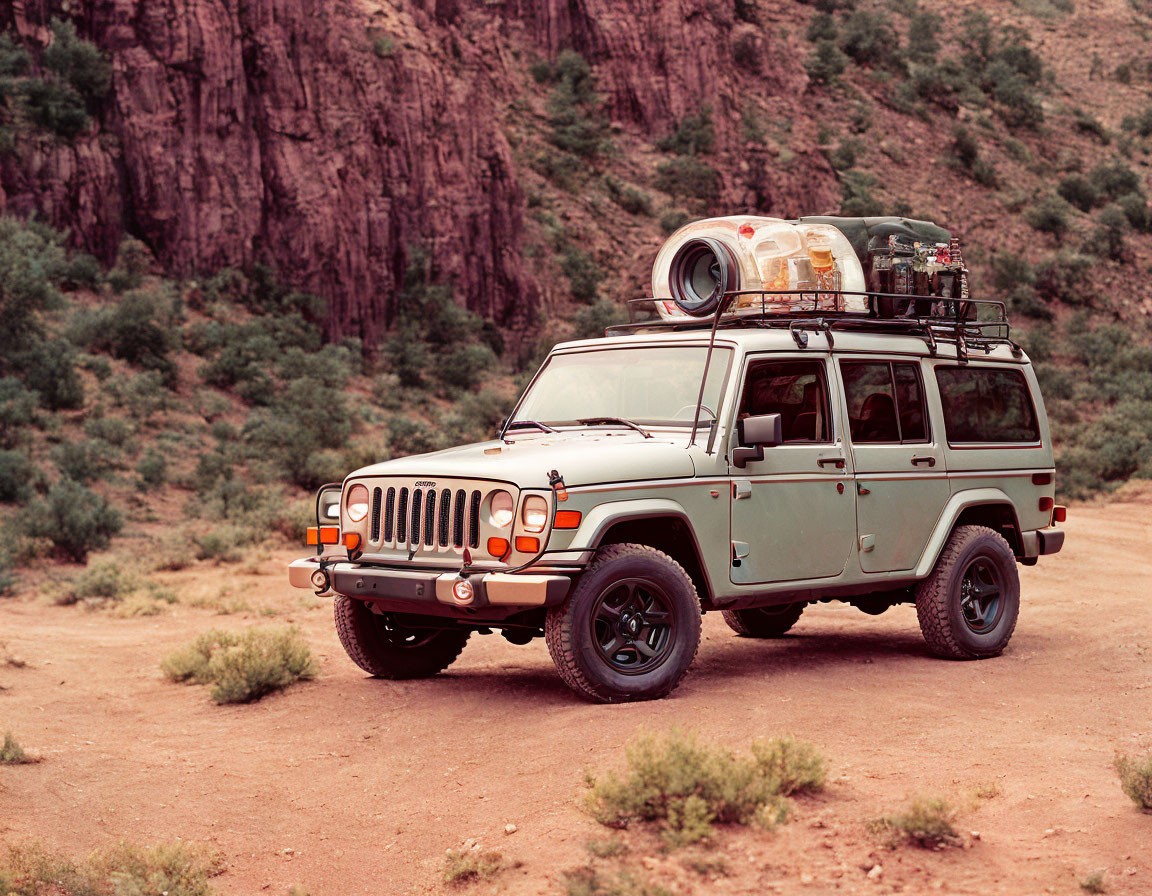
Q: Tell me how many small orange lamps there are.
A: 5